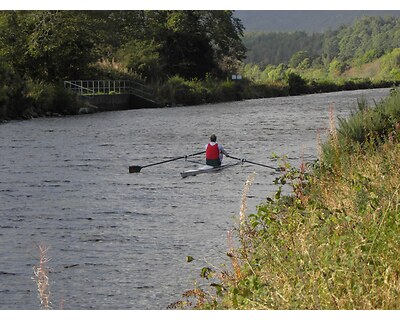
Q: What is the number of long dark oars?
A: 2